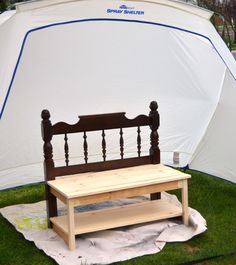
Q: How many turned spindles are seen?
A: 5